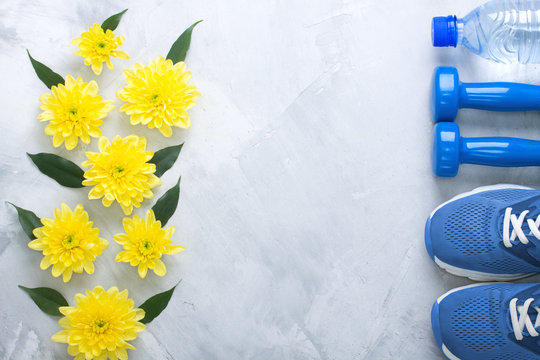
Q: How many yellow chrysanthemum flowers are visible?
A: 7